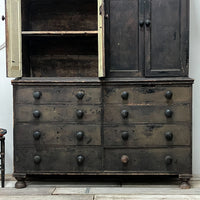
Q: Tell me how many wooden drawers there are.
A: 8